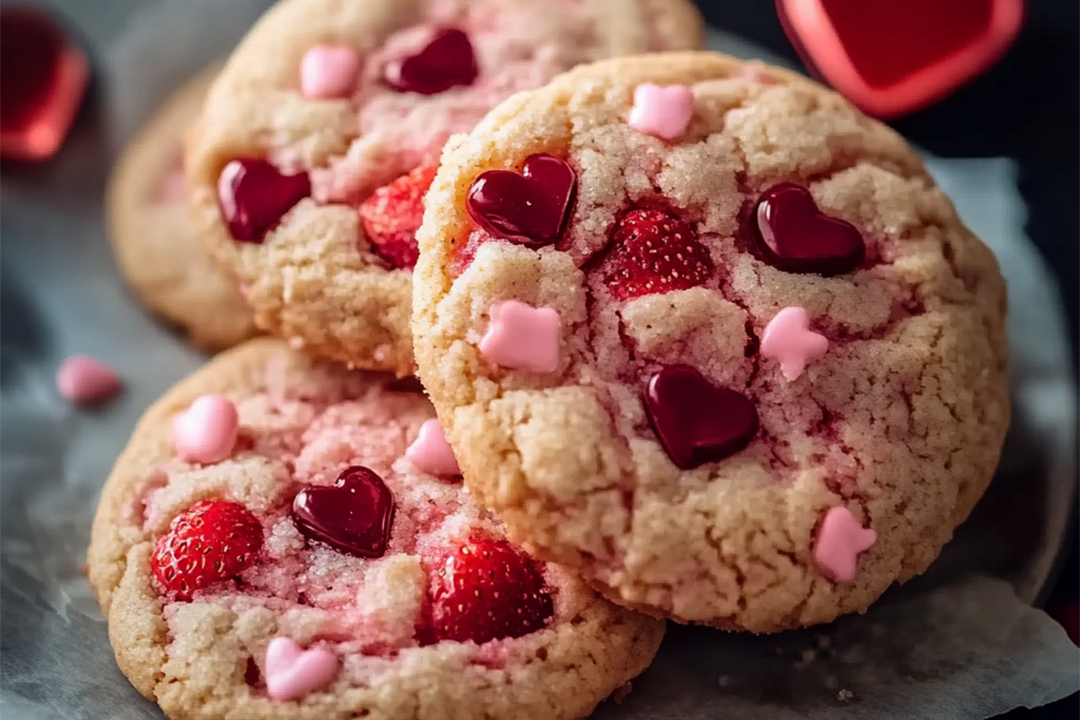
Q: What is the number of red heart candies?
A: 6